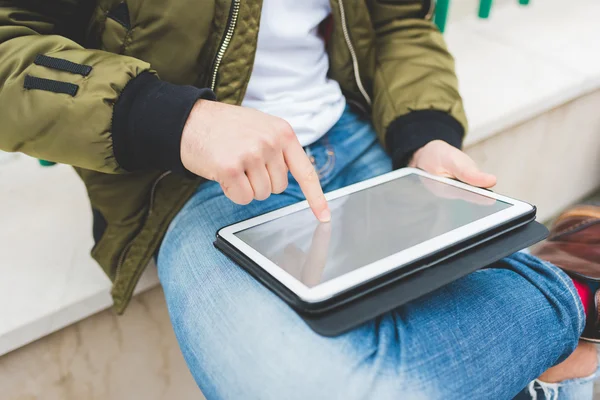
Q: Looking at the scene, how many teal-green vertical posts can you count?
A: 3